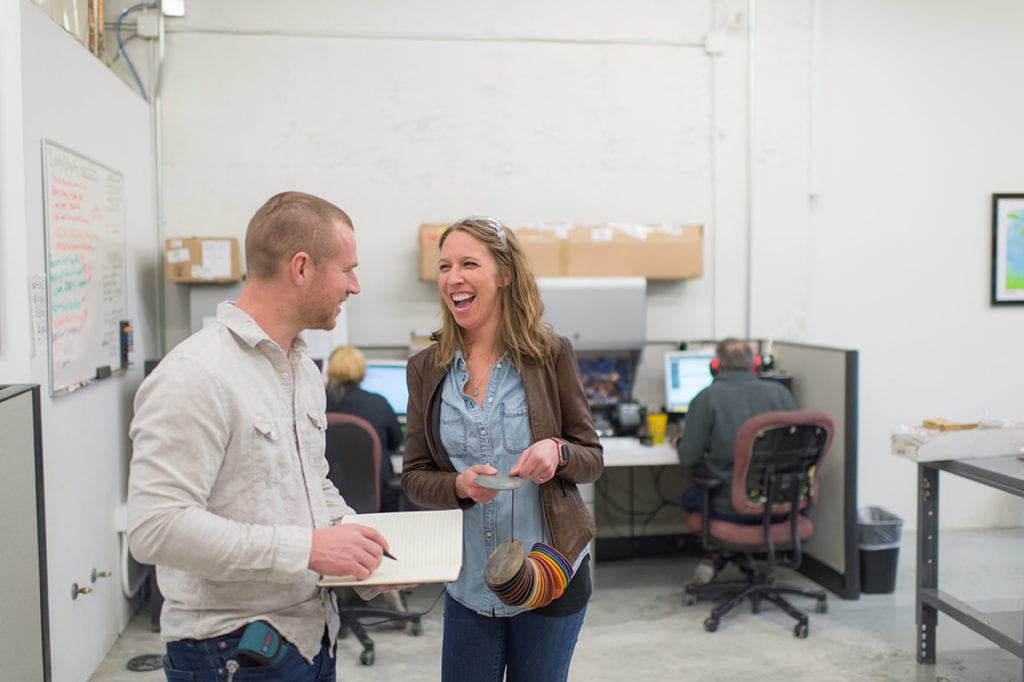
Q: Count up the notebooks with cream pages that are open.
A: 1